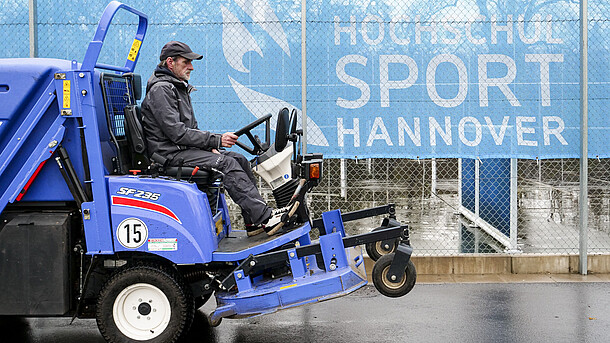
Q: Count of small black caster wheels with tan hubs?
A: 2